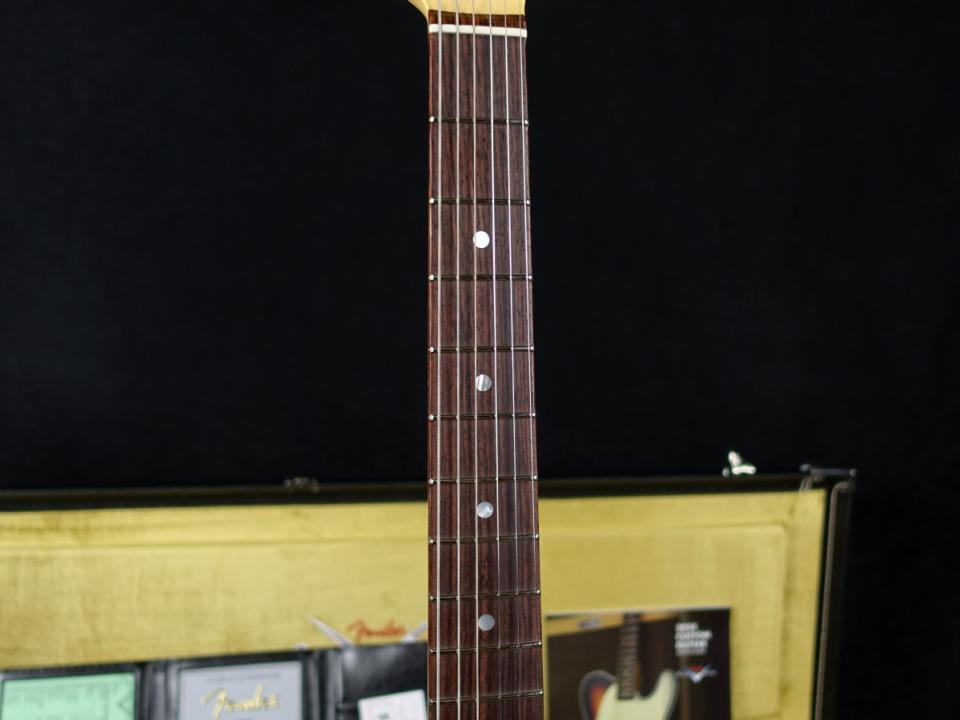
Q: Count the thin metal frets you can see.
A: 10